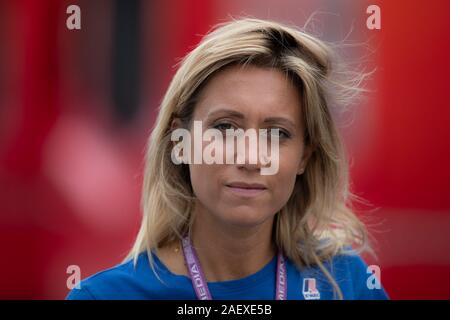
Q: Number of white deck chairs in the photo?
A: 0